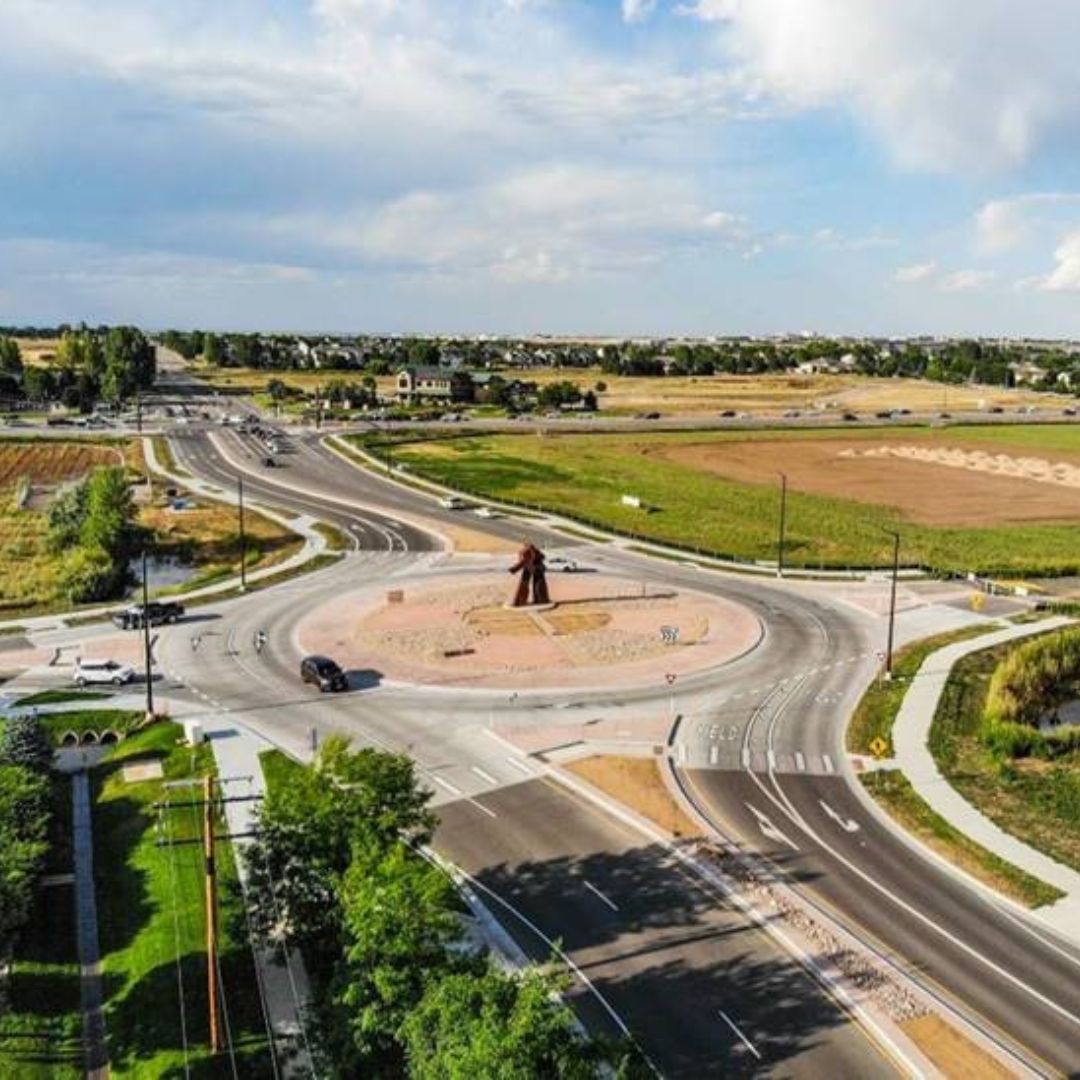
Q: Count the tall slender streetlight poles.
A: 4